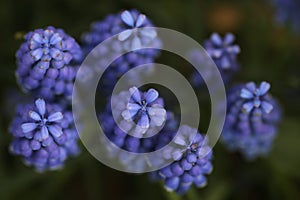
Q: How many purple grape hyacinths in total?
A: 7